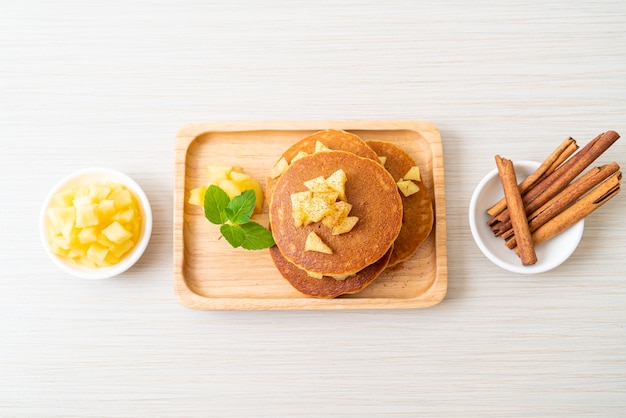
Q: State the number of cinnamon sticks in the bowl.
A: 5